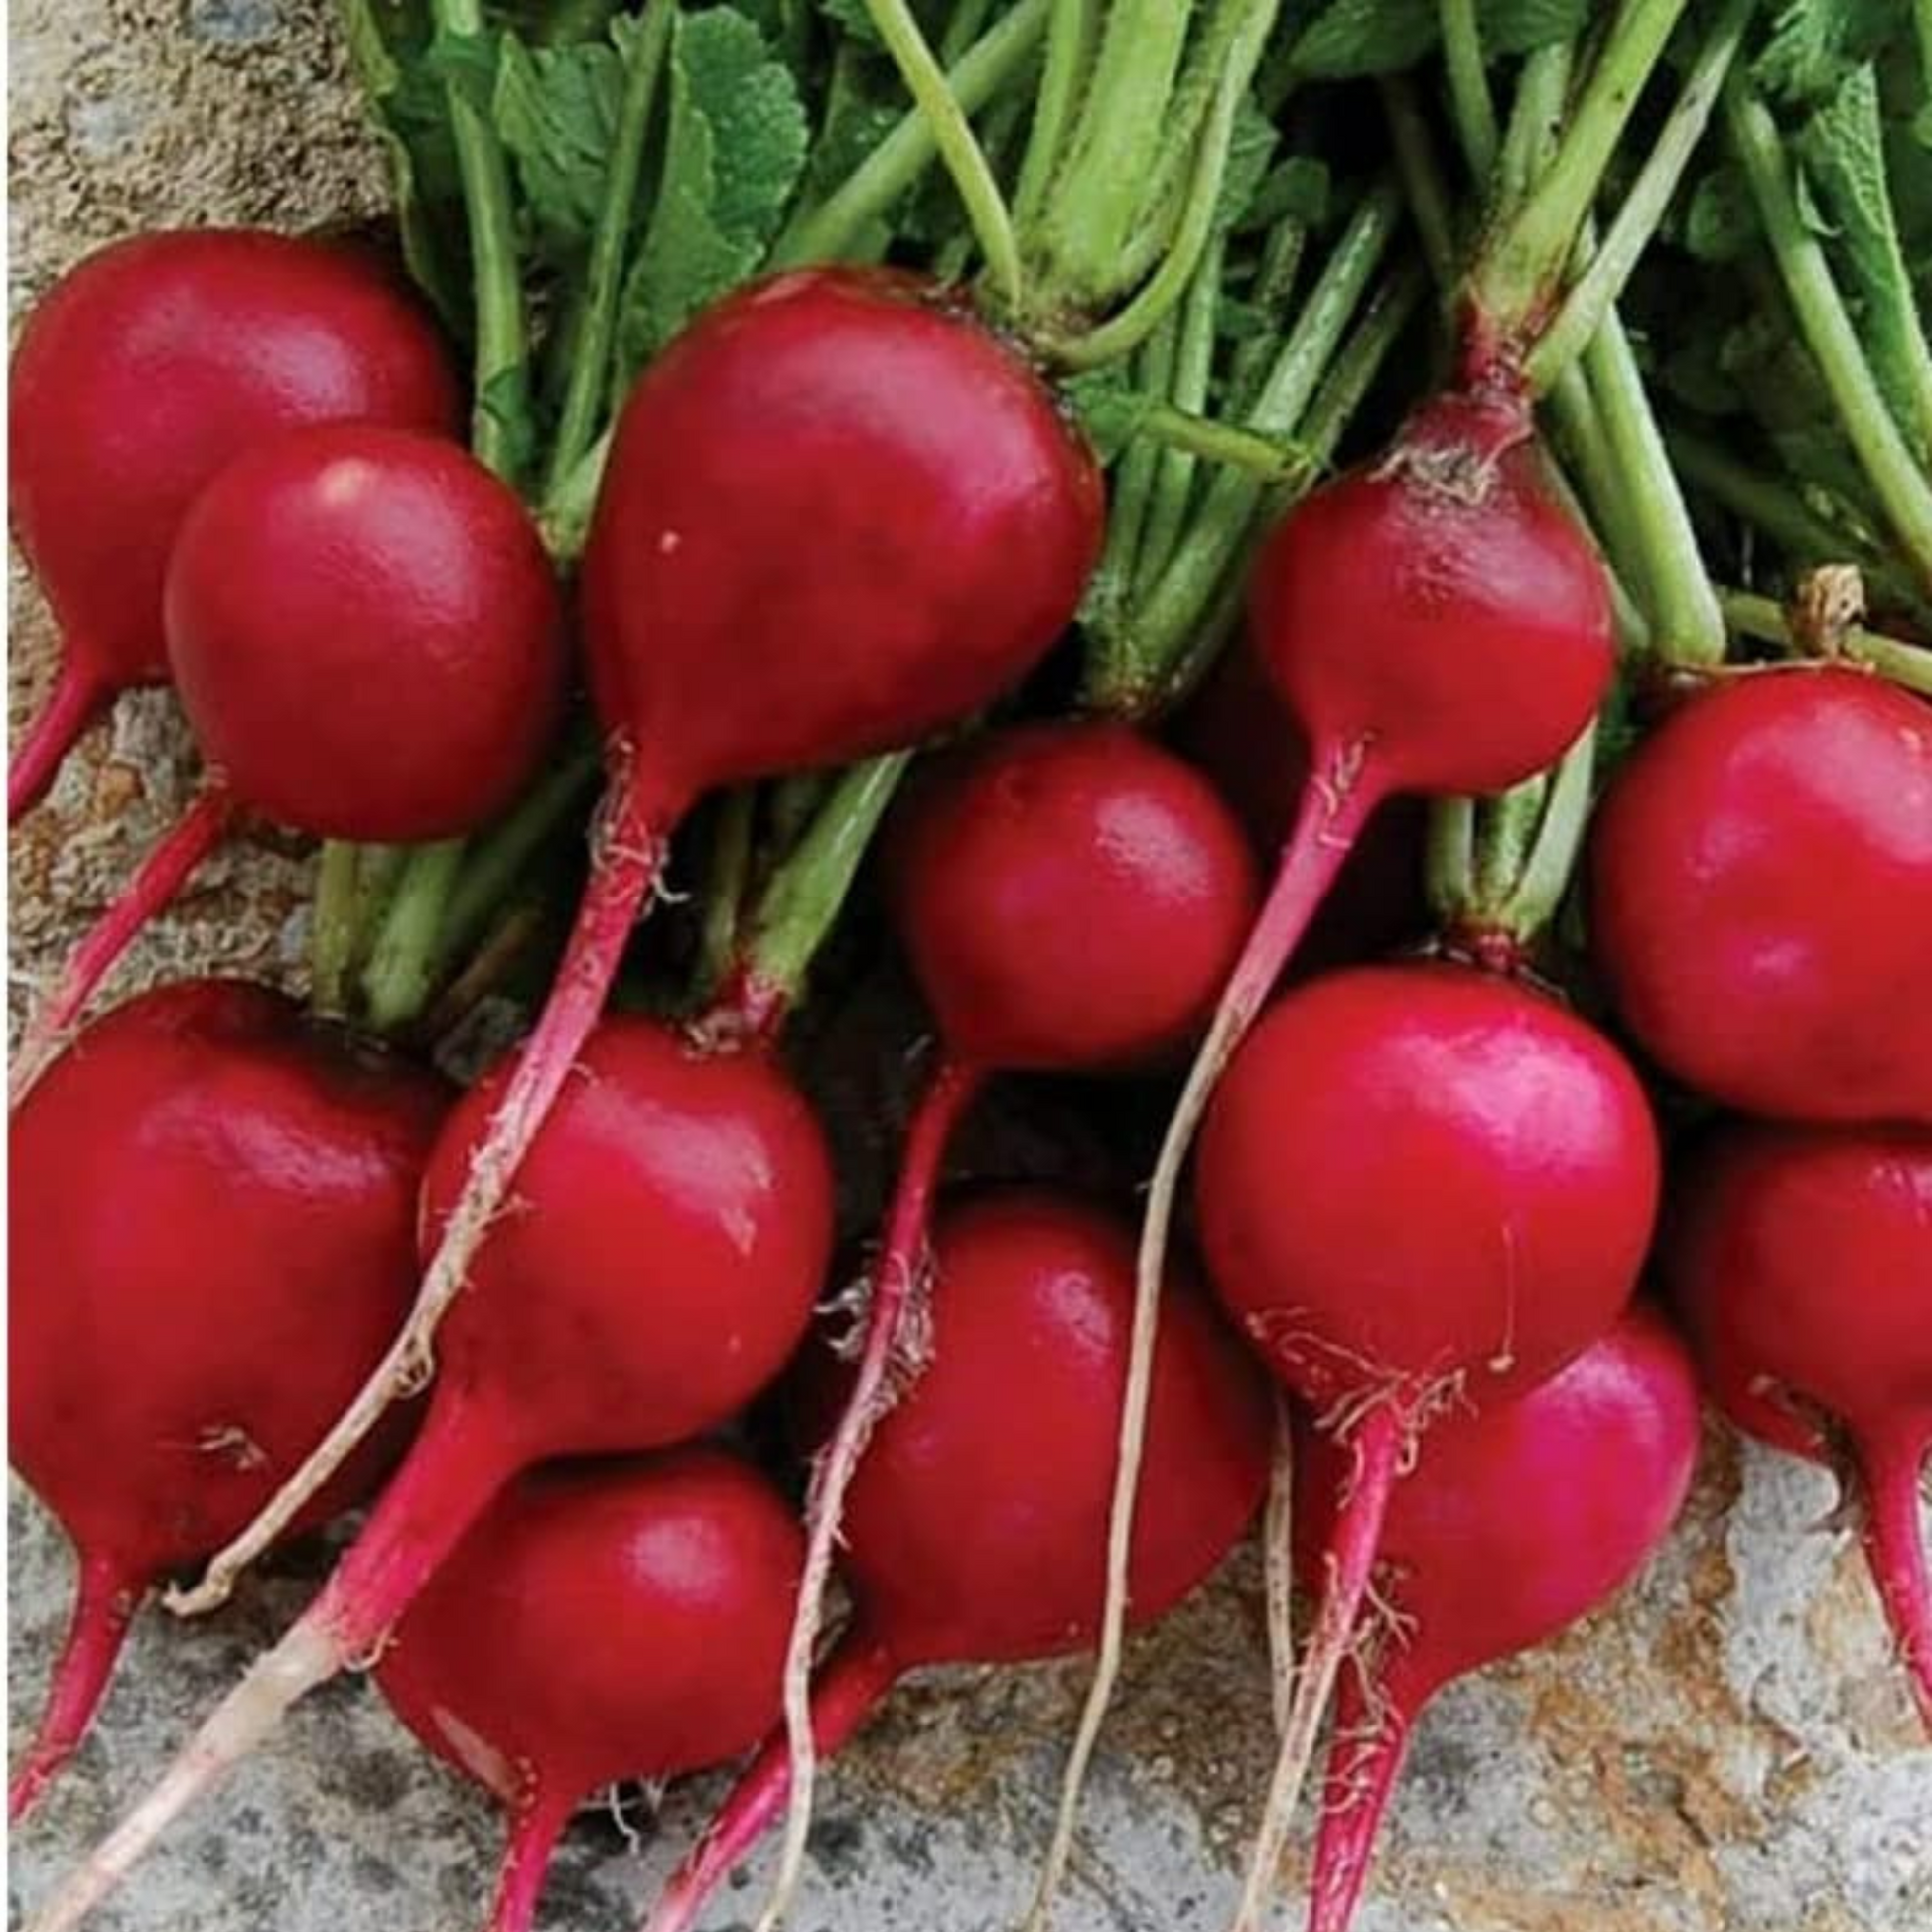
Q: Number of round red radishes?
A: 13